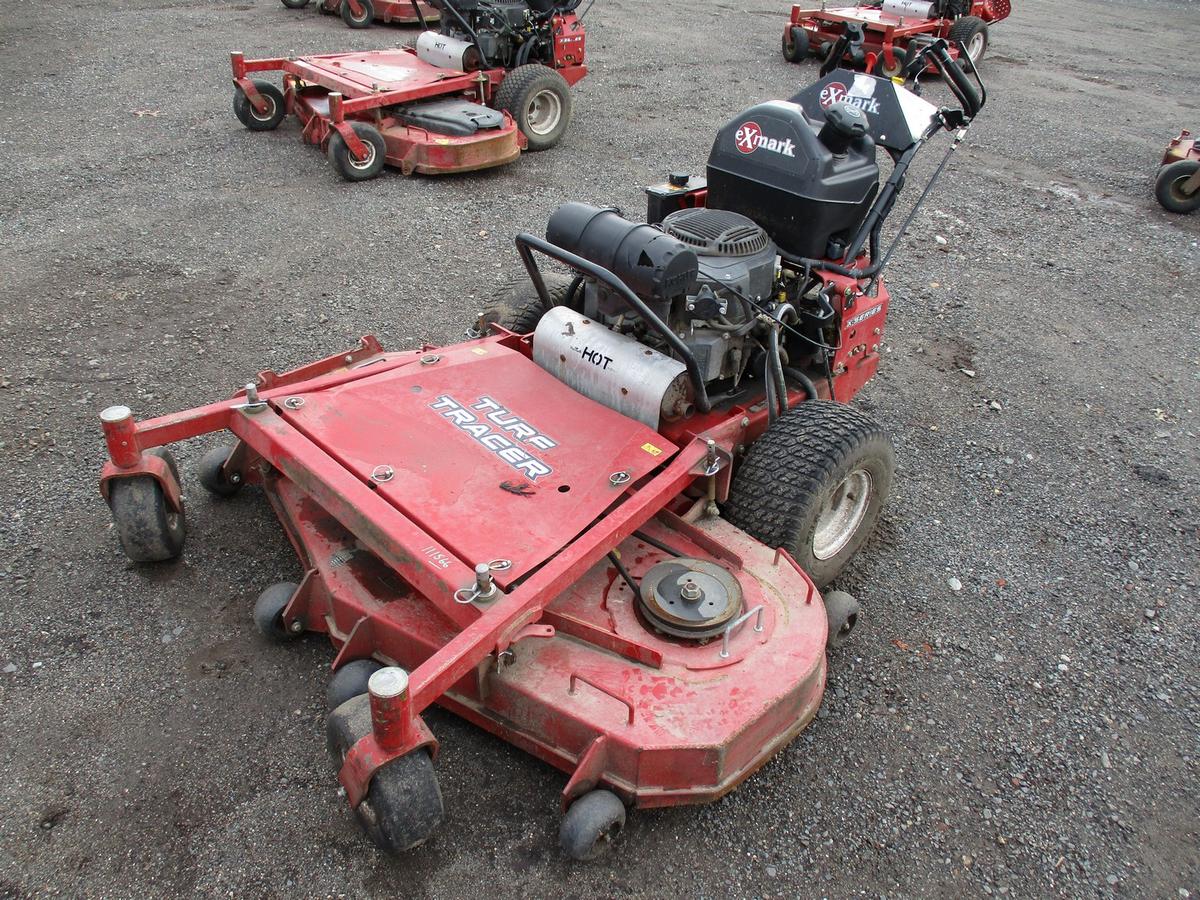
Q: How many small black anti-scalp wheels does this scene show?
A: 5